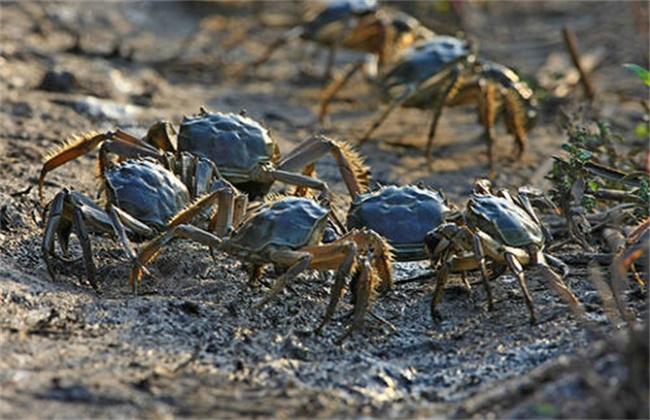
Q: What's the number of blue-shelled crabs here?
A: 7